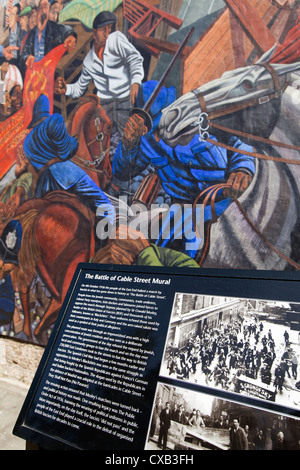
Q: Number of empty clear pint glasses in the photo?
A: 0